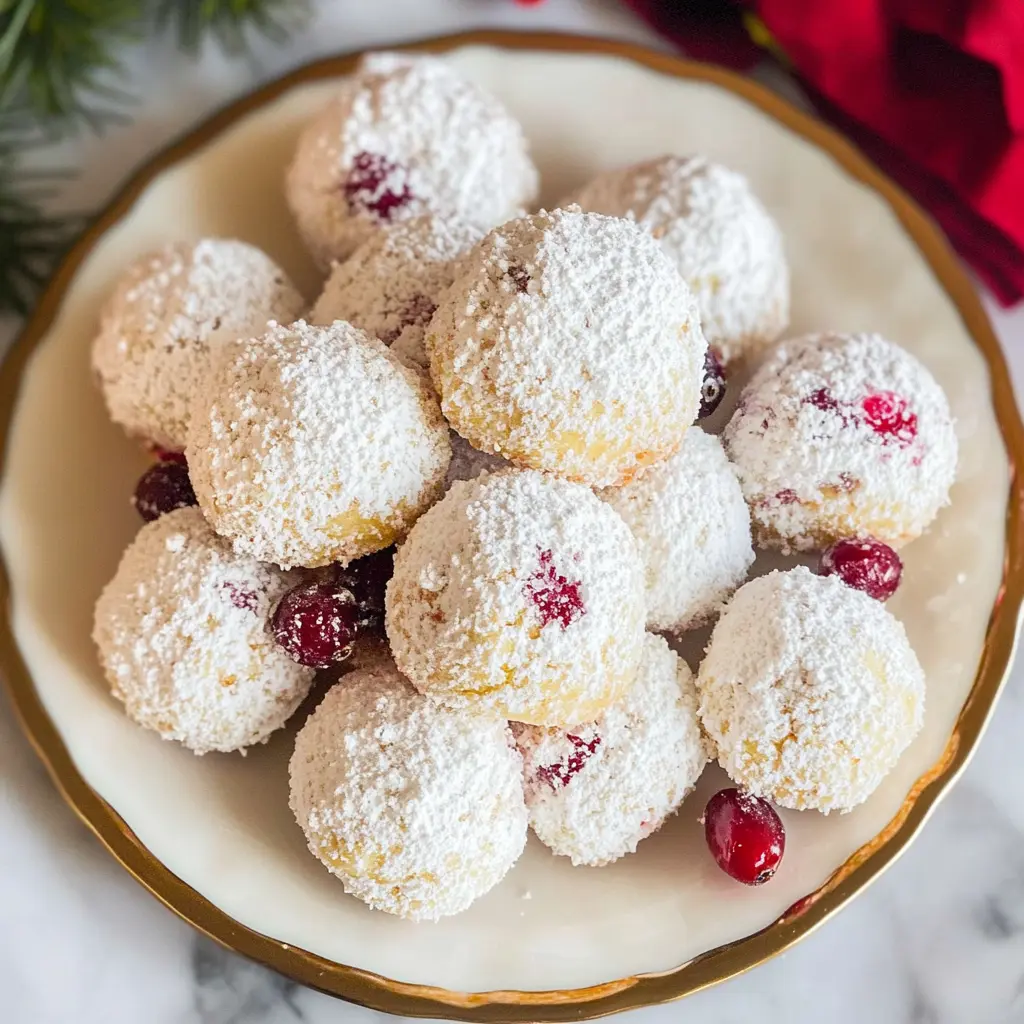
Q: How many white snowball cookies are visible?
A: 13